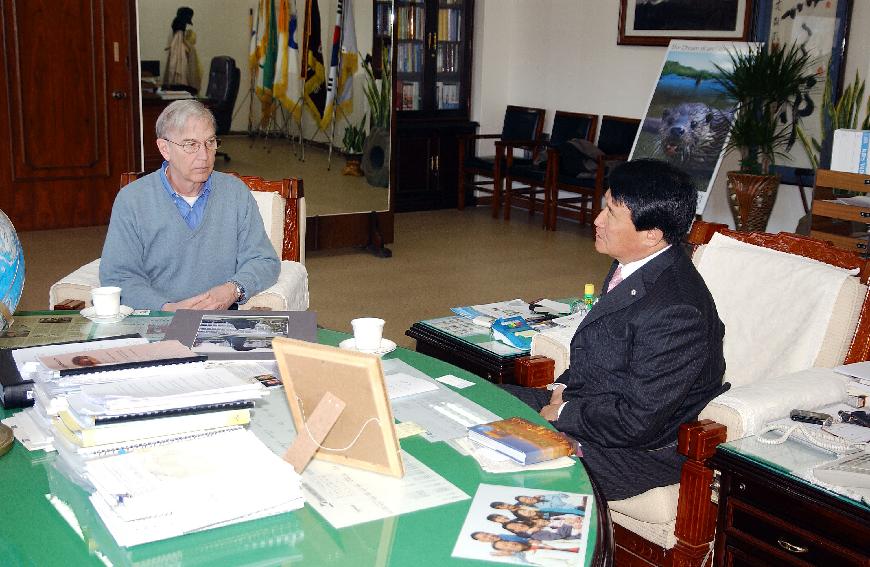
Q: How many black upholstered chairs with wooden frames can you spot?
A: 3